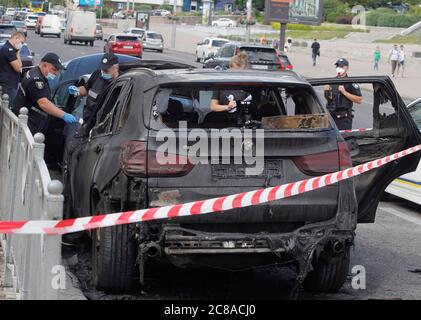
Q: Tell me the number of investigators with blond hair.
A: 1